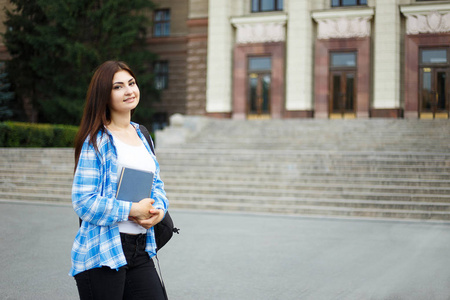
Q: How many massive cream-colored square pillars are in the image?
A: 3